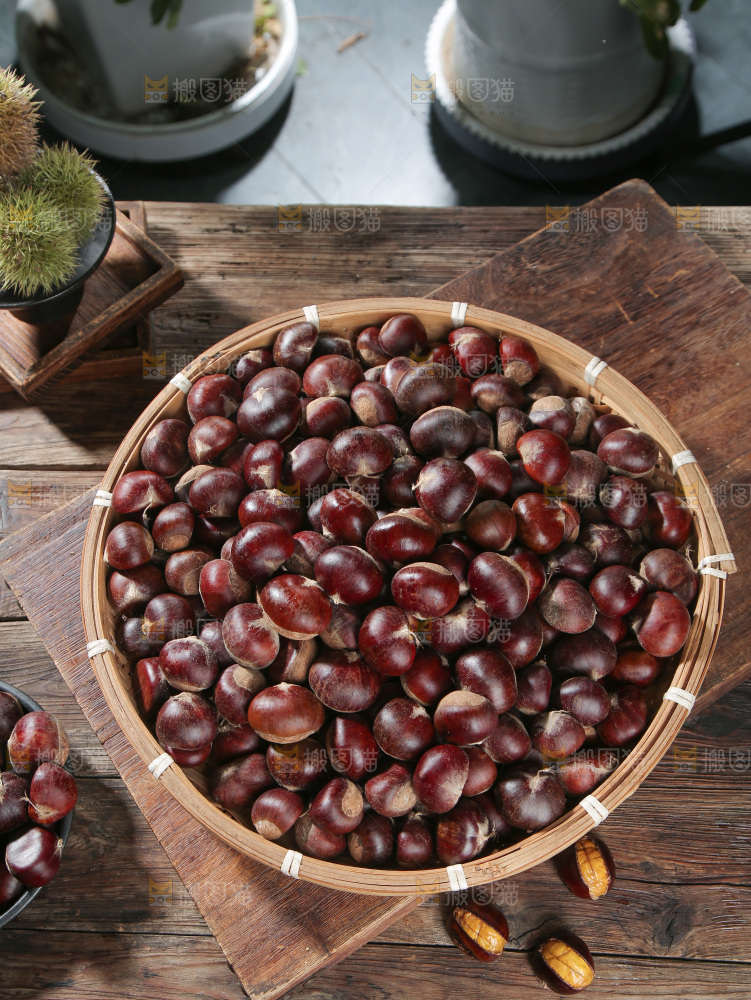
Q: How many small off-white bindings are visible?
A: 13